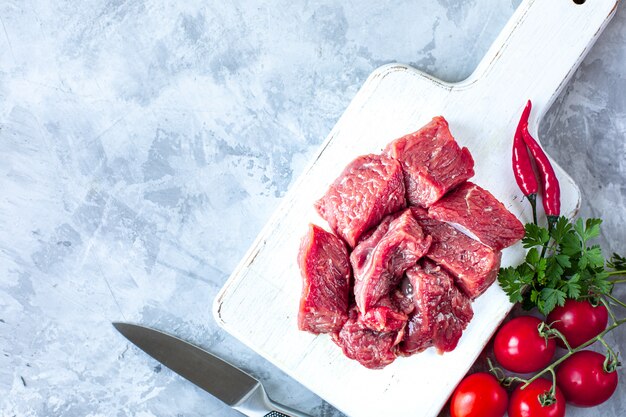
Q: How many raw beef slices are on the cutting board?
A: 8